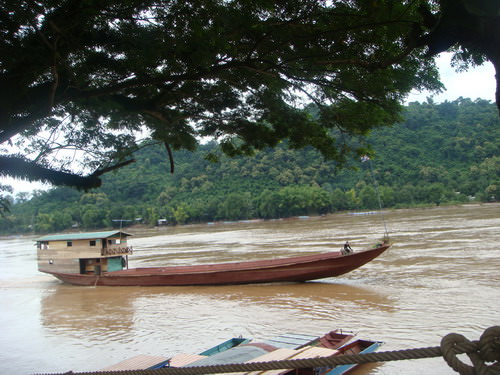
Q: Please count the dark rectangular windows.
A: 2